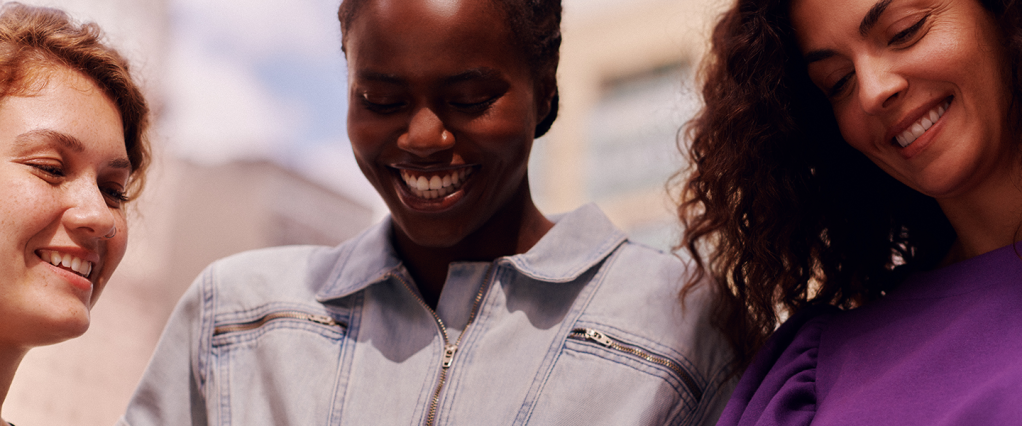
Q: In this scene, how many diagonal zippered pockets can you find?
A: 2